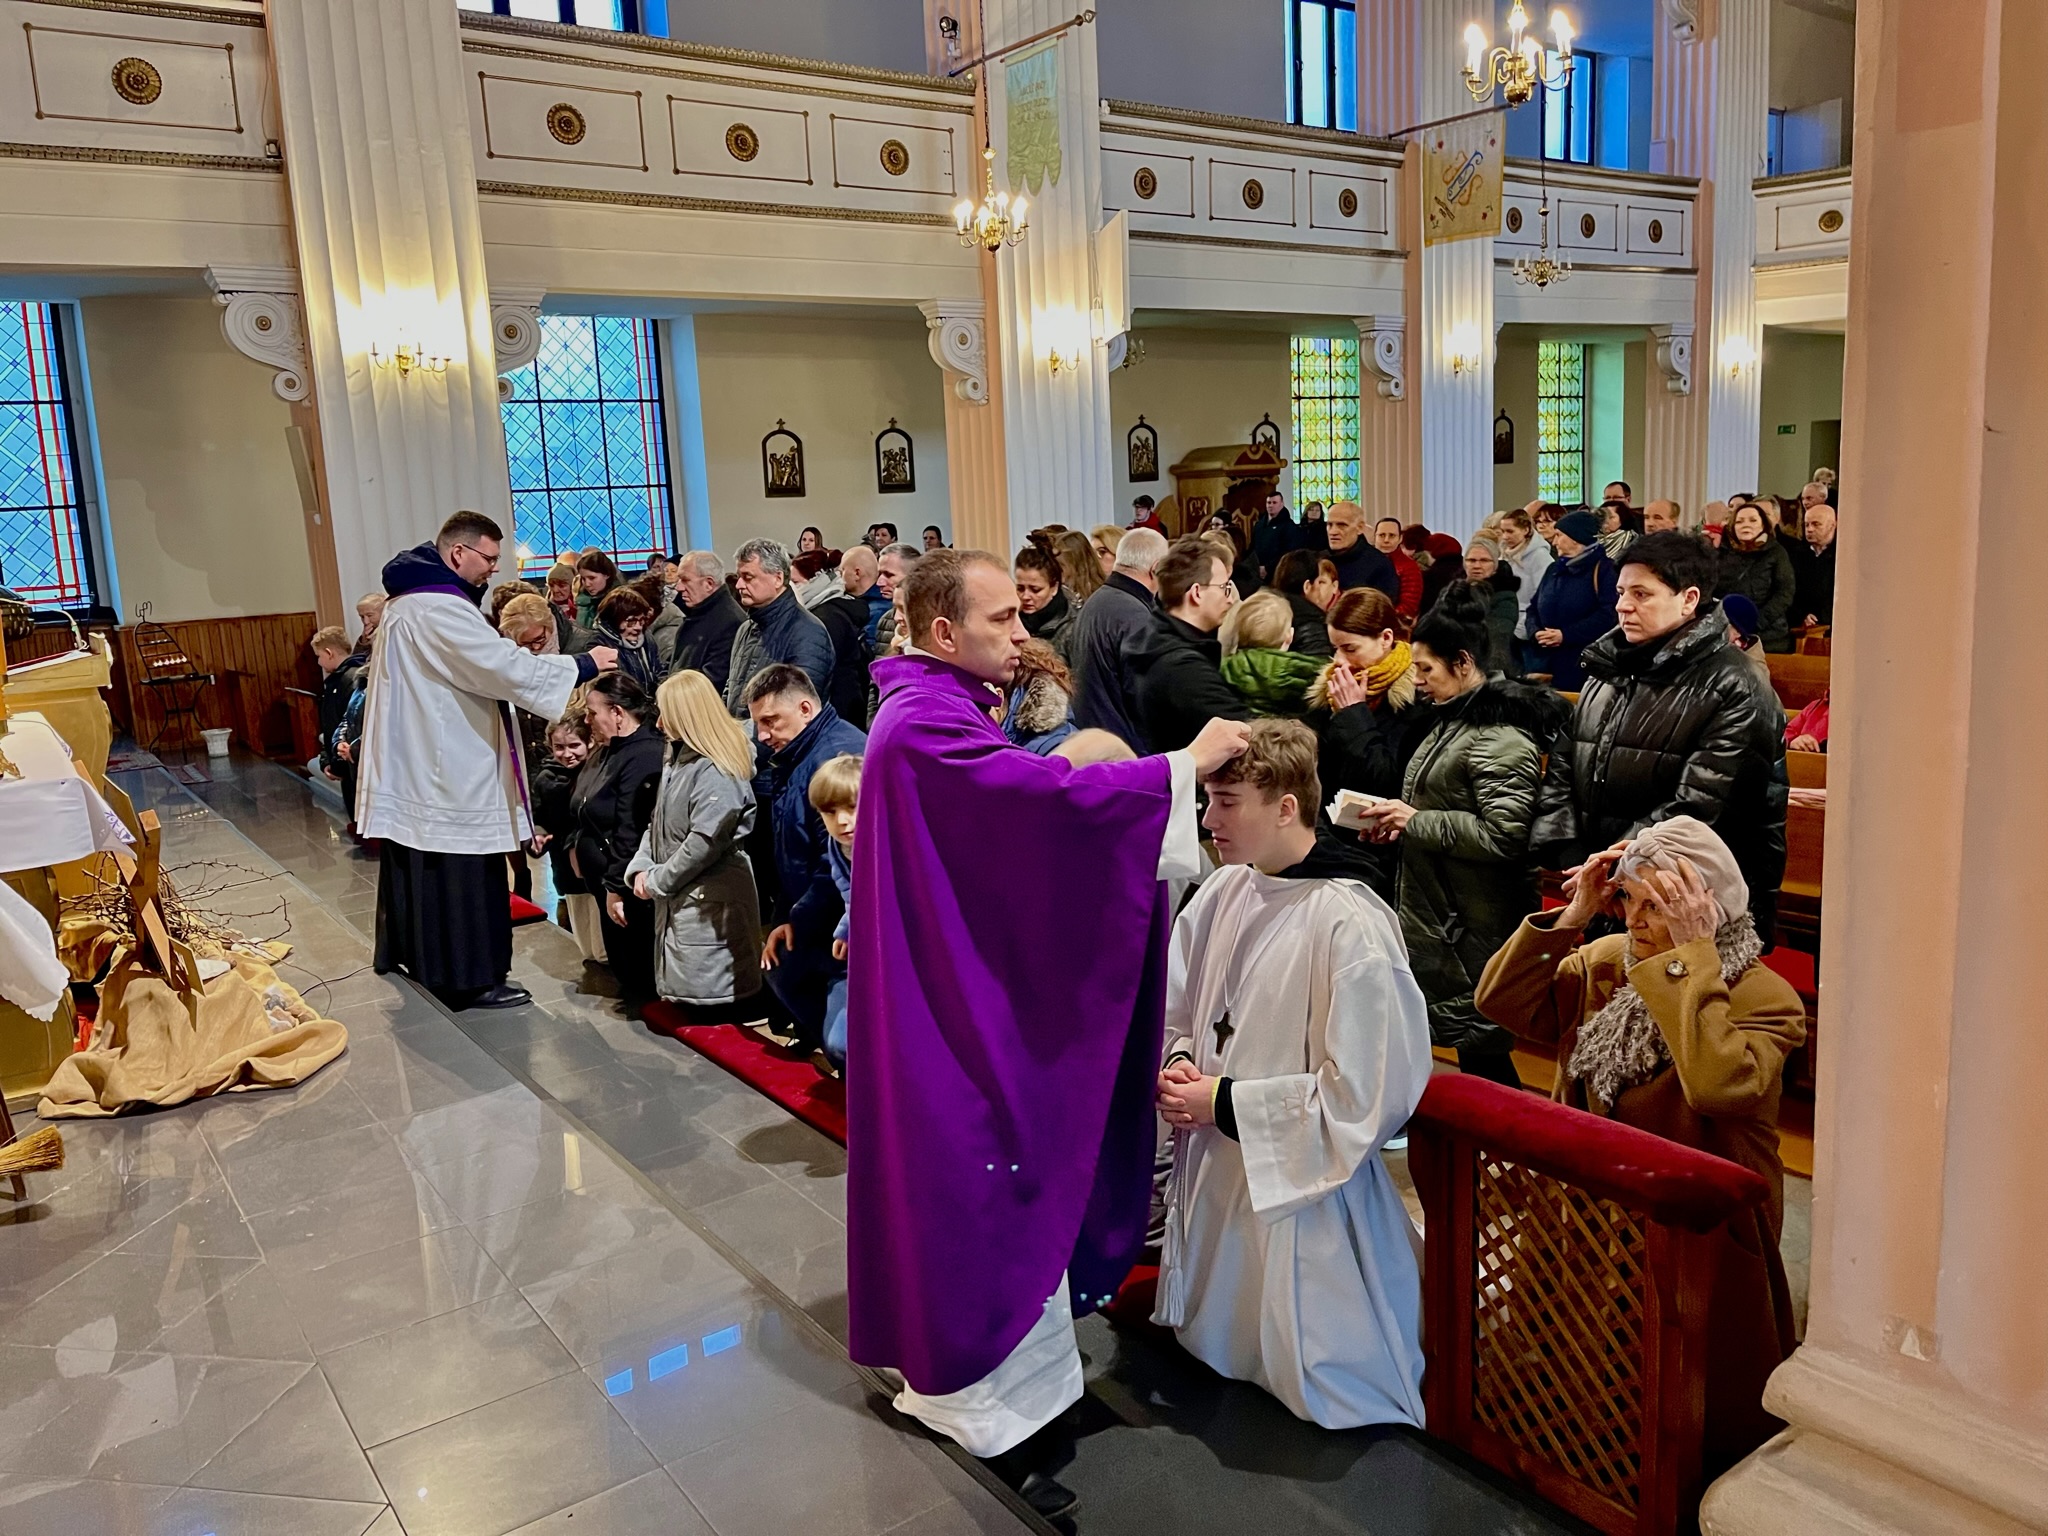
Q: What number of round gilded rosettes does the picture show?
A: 11